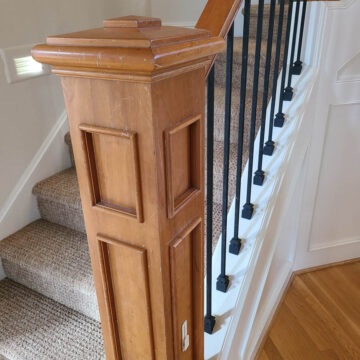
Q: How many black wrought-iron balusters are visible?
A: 9